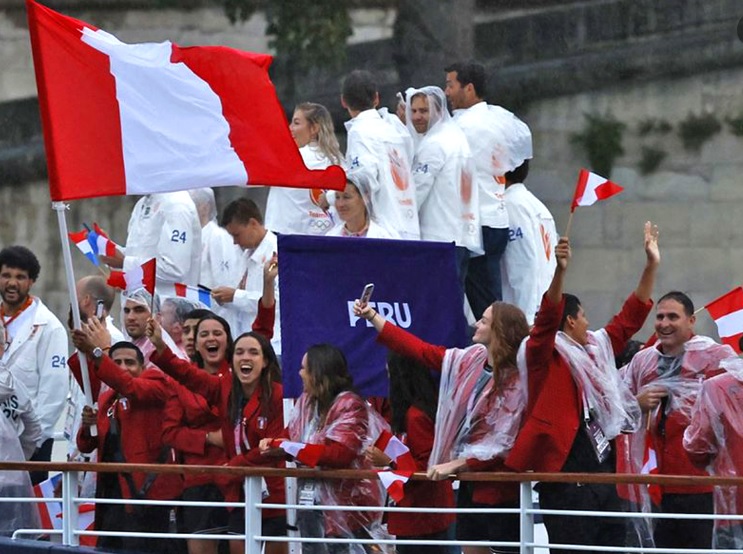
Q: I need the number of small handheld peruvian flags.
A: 7